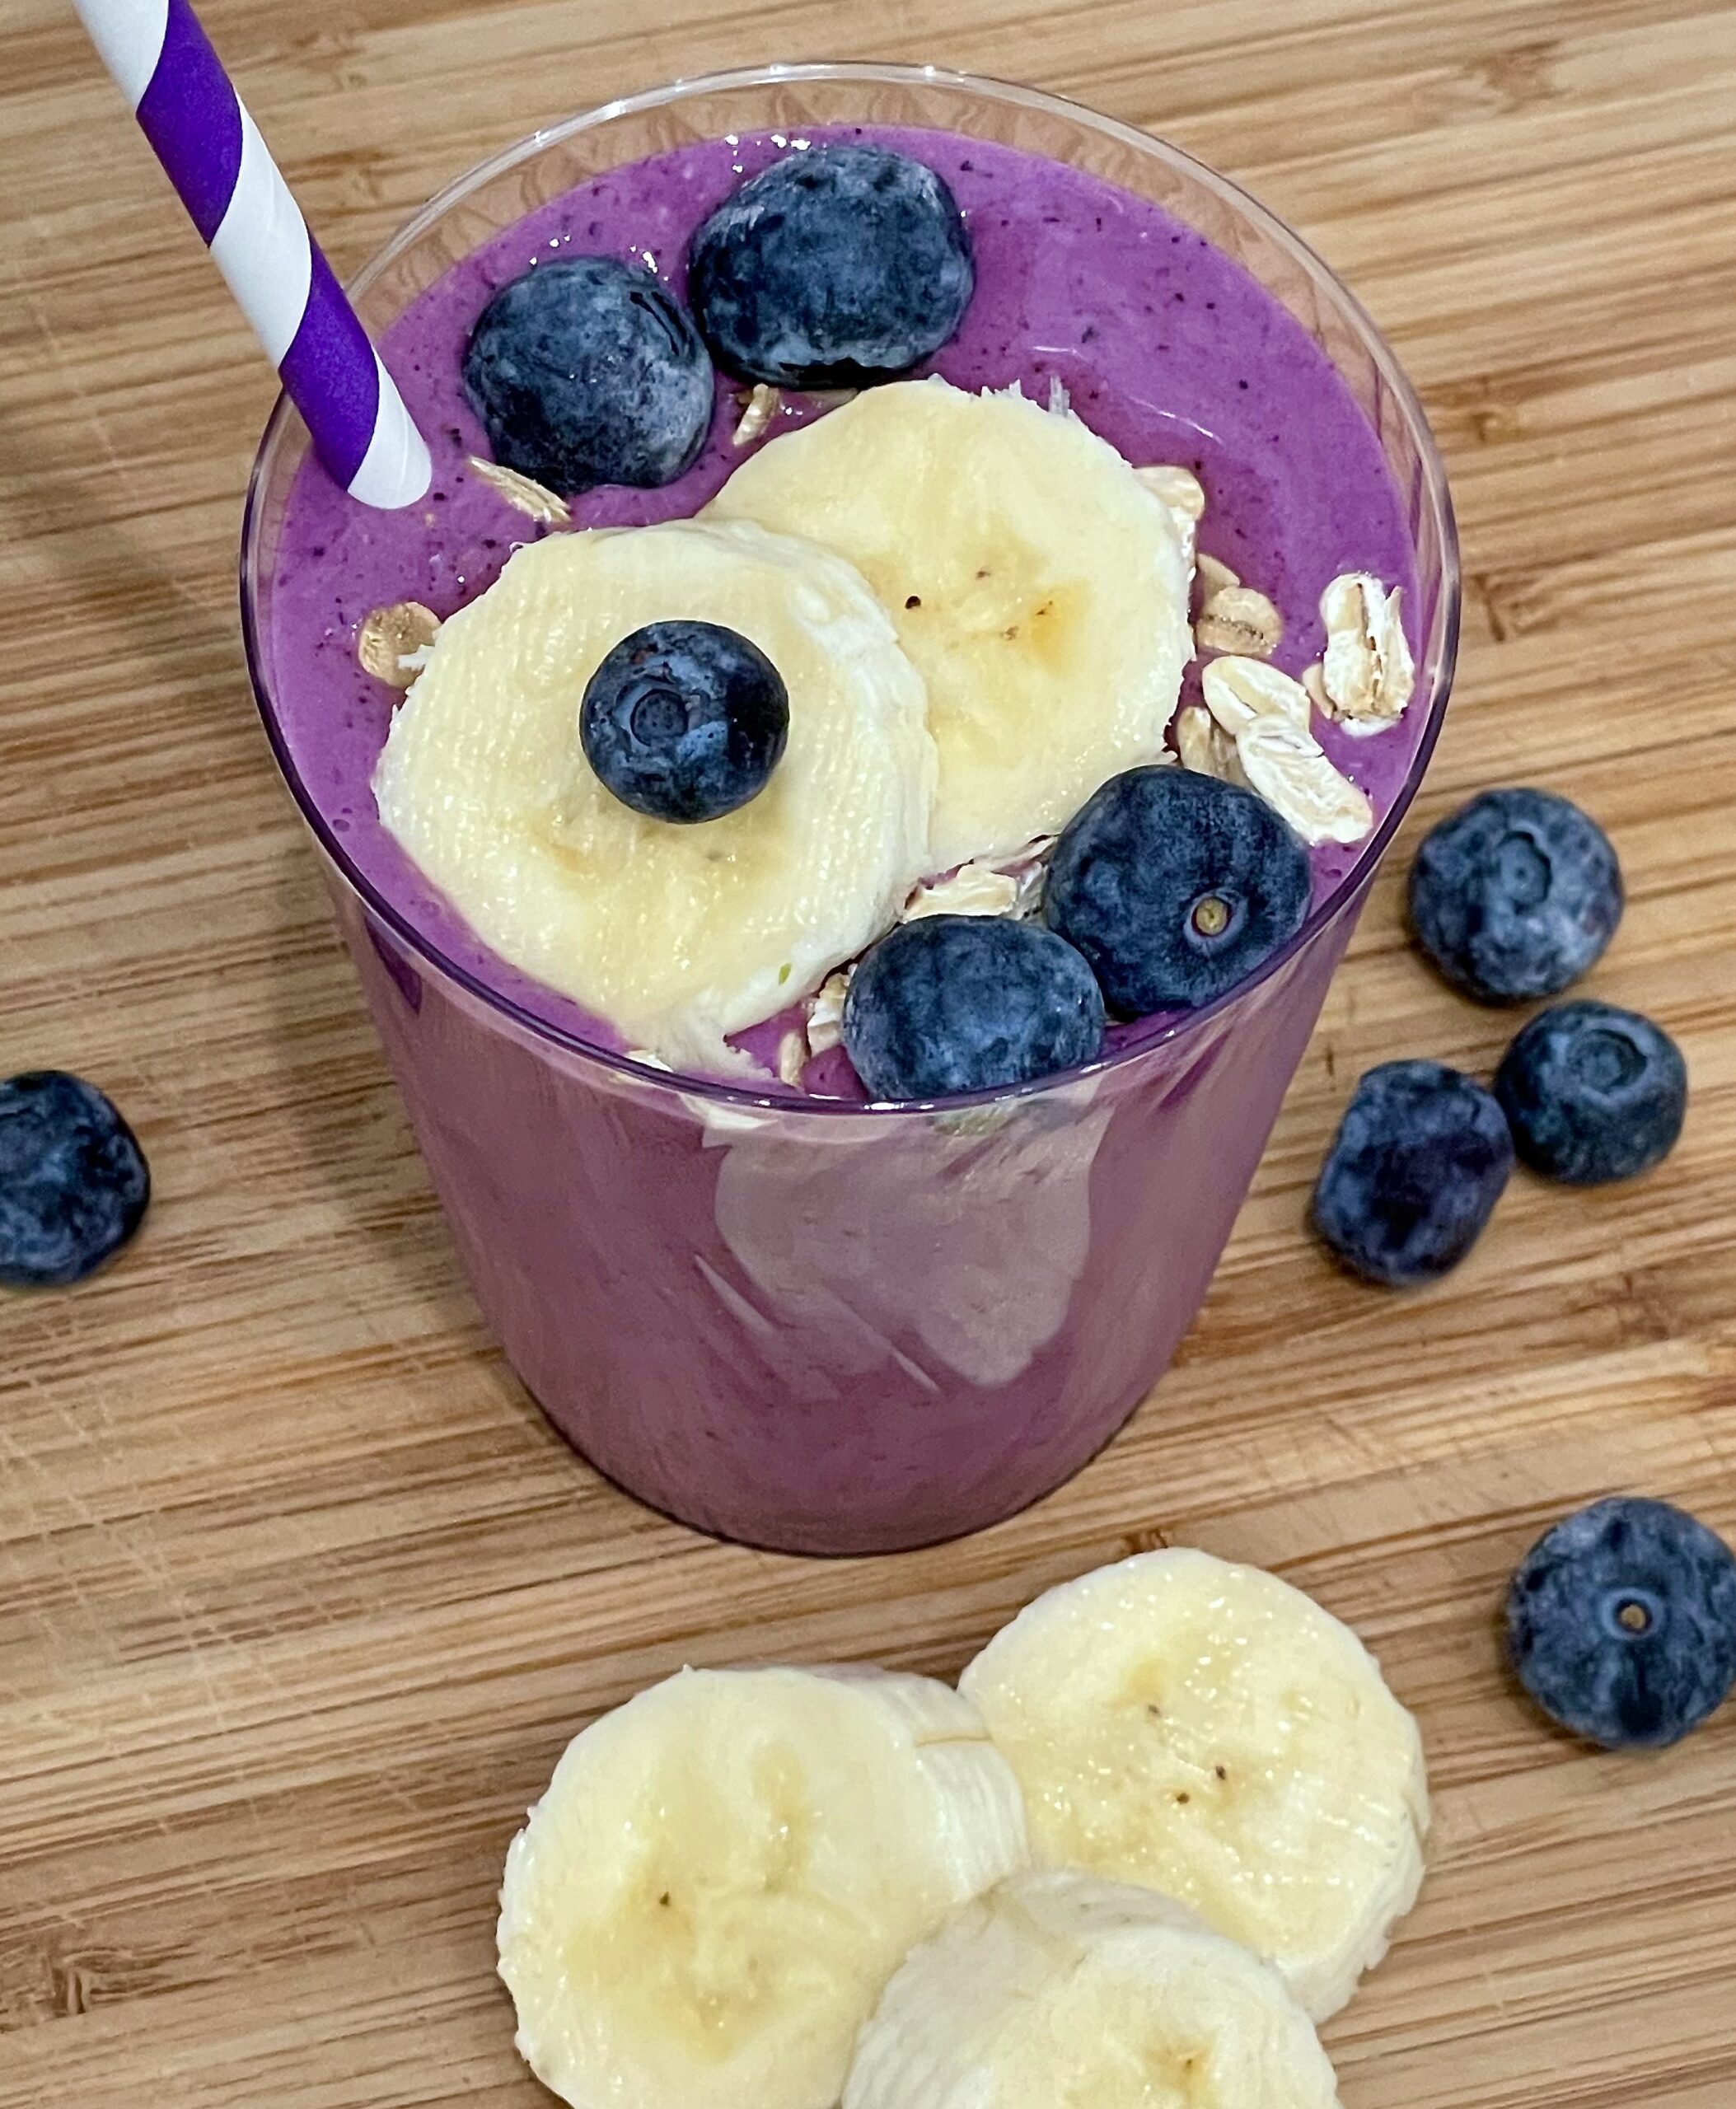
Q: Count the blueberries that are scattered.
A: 5